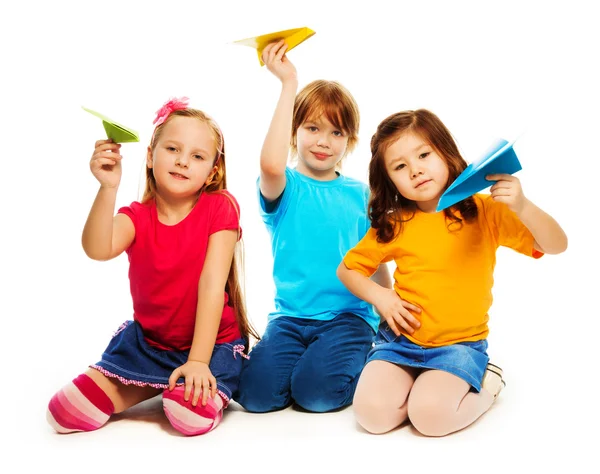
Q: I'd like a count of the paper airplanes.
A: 3